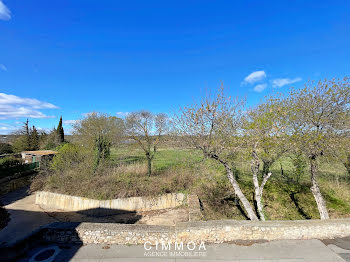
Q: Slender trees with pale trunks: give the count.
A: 3